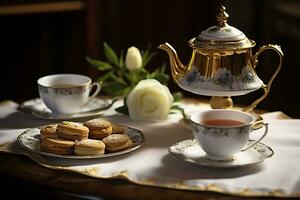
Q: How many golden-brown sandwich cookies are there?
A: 6